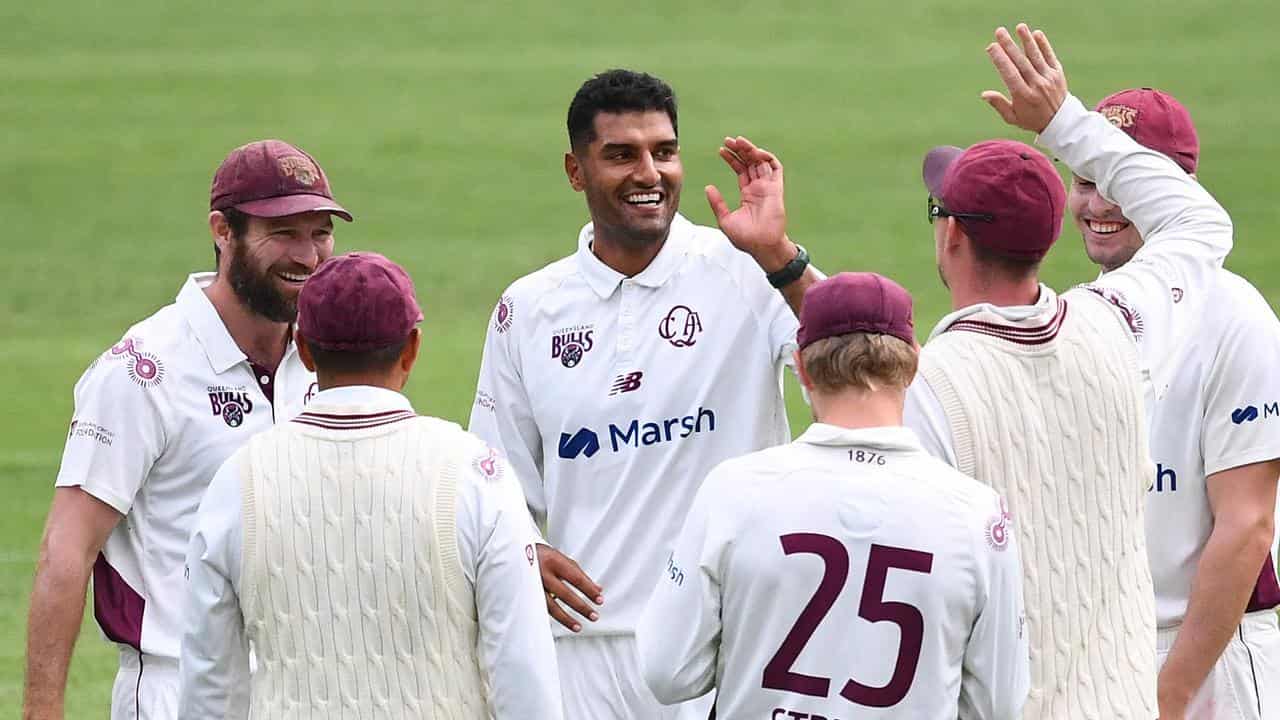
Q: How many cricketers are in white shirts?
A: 6